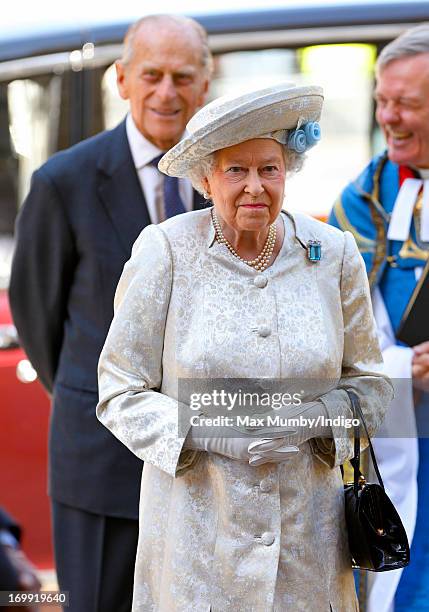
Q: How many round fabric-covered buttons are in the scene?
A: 4